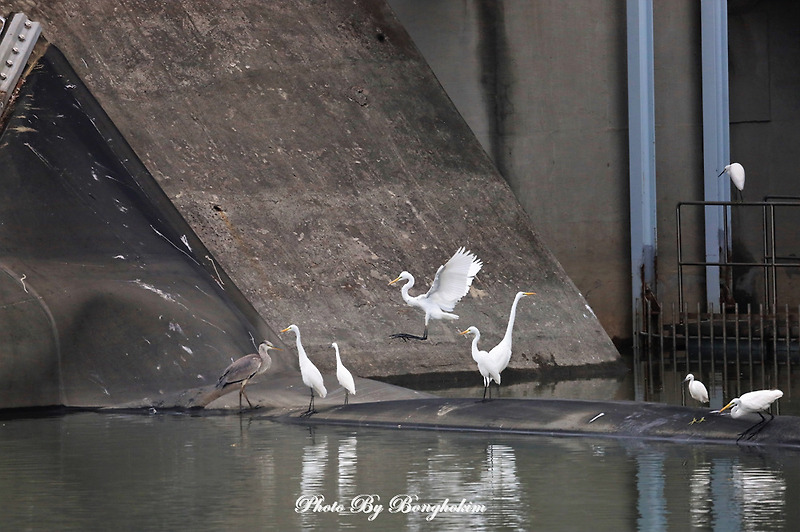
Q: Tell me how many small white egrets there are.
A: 3